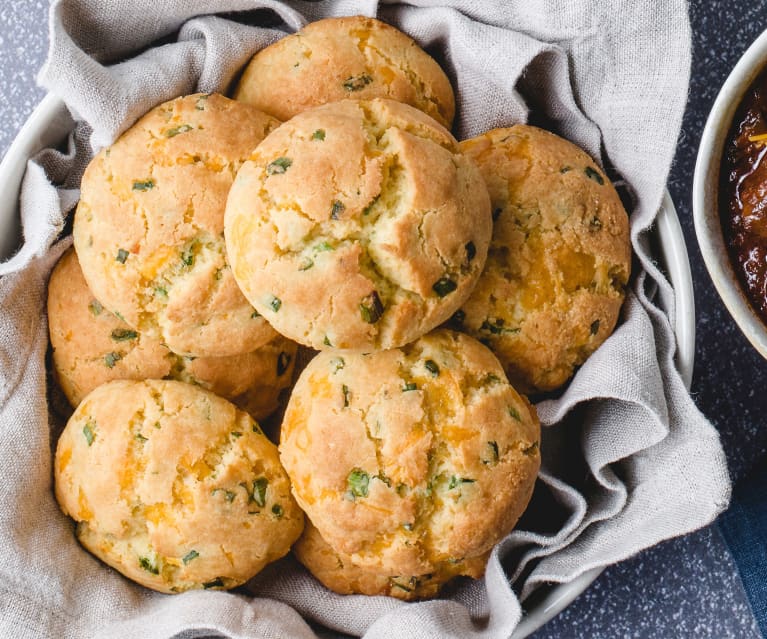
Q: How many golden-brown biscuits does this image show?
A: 8